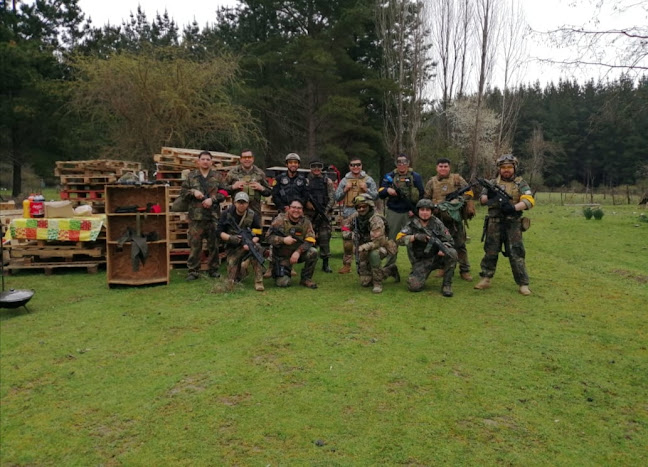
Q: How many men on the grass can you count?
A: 12